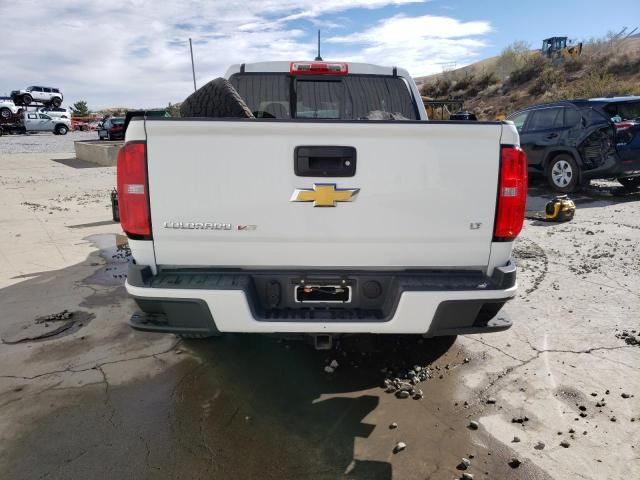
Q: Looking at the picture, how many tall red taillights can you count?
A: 2